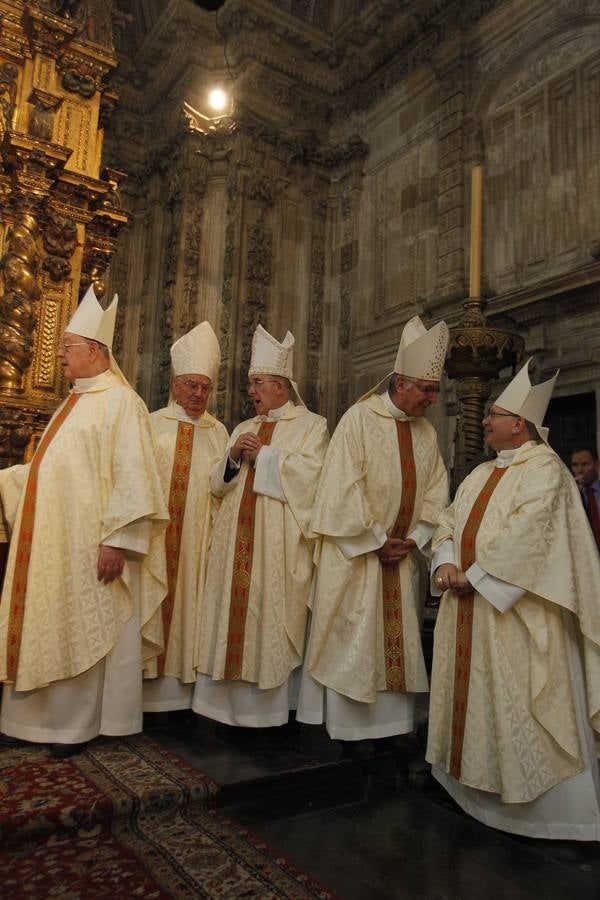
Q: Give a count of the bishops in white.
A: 5